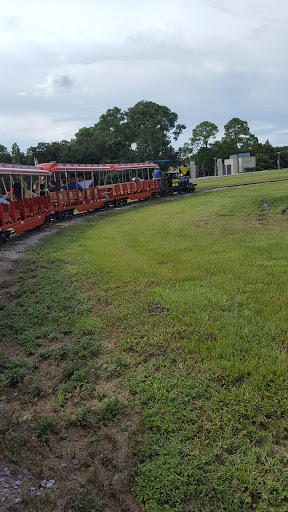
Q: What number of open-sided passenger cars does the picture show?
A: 3